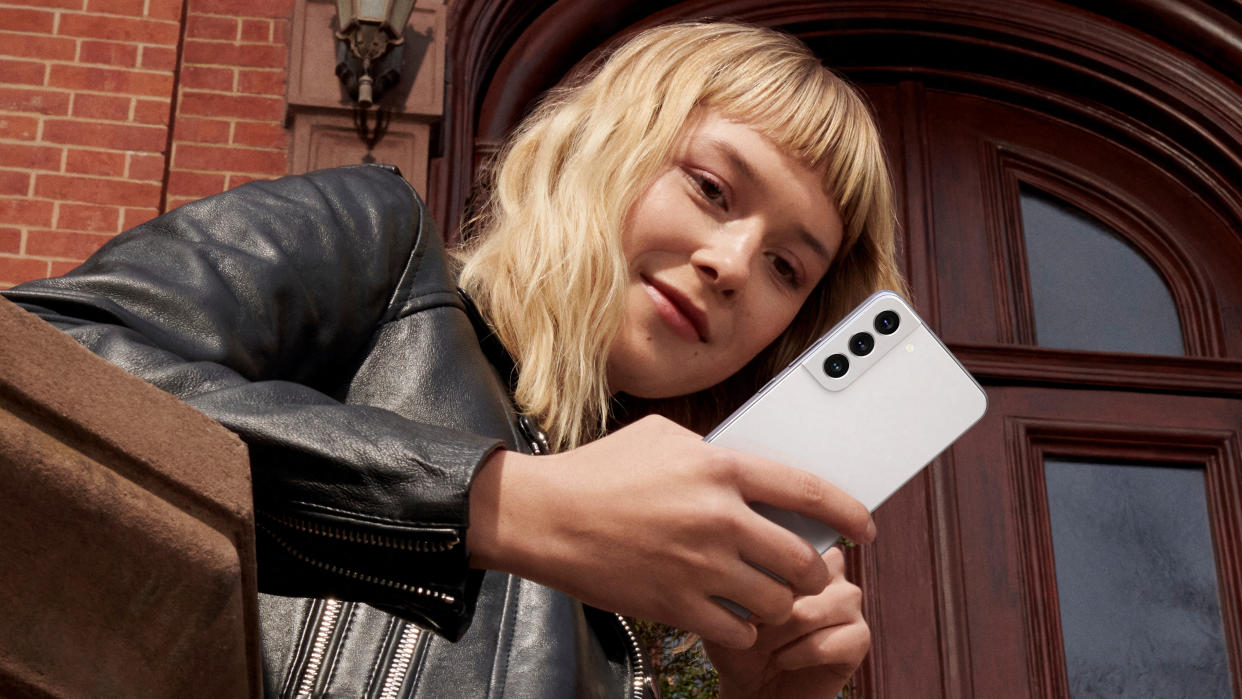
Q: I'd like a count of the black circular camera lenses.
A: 3